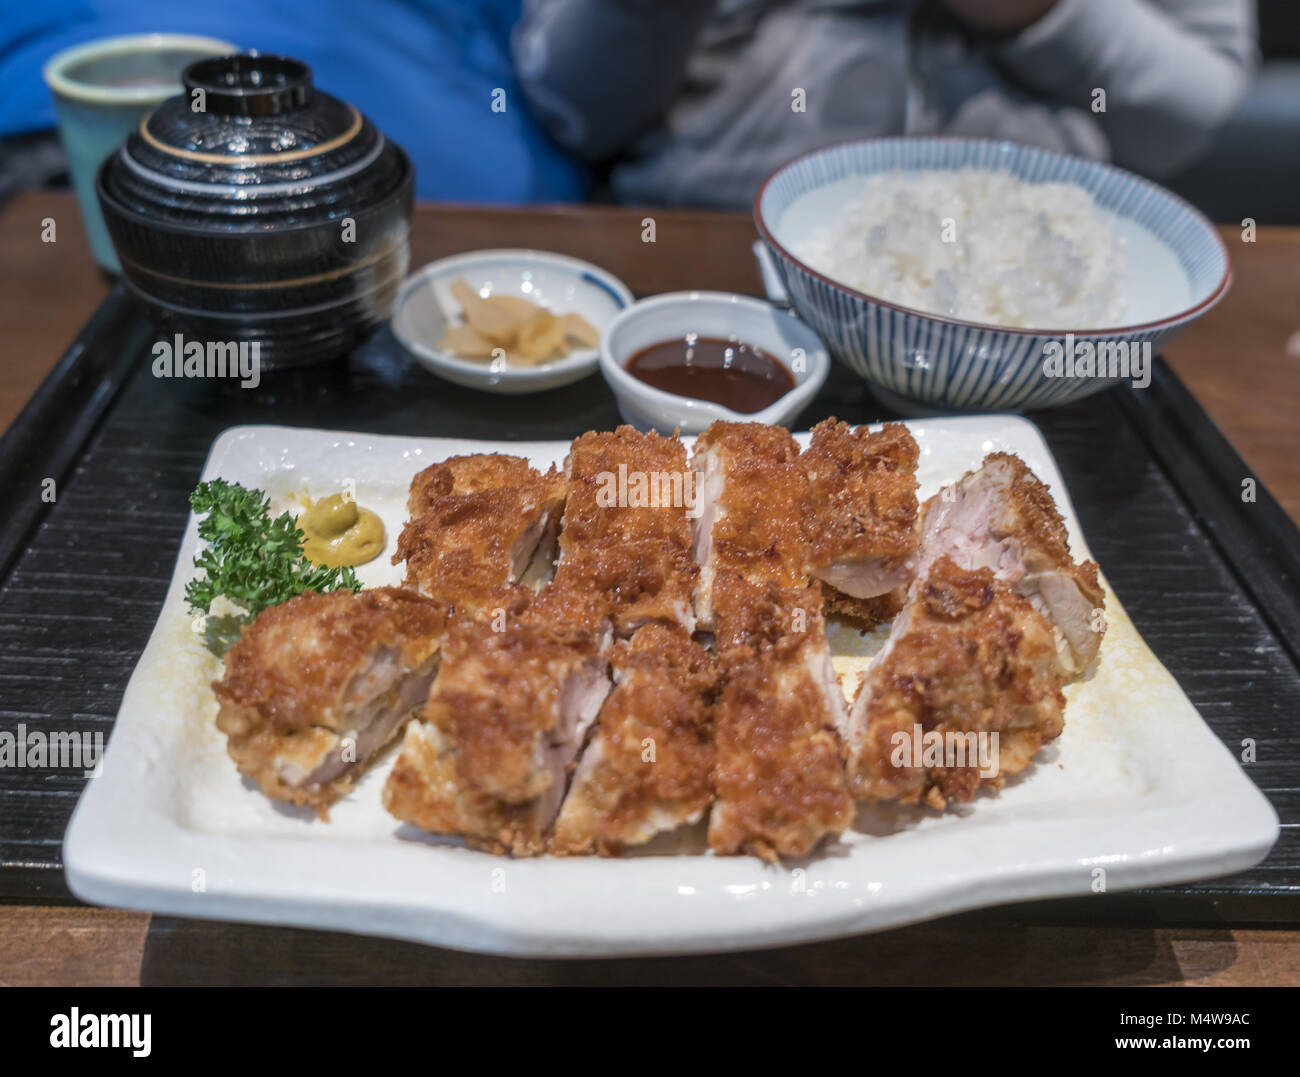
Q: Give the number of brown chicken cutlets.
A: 10